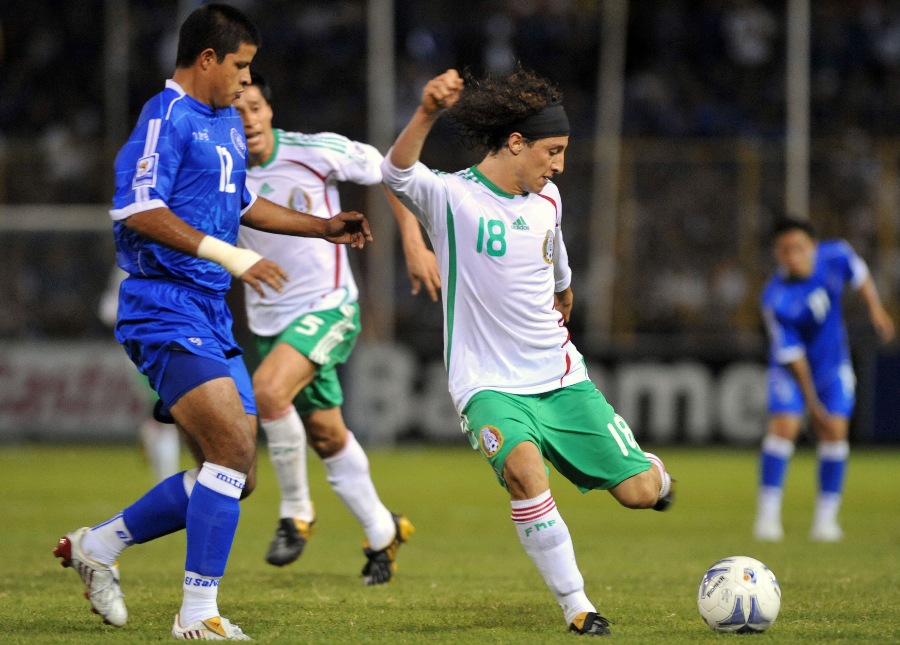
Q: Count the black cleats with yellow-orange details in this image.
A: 3